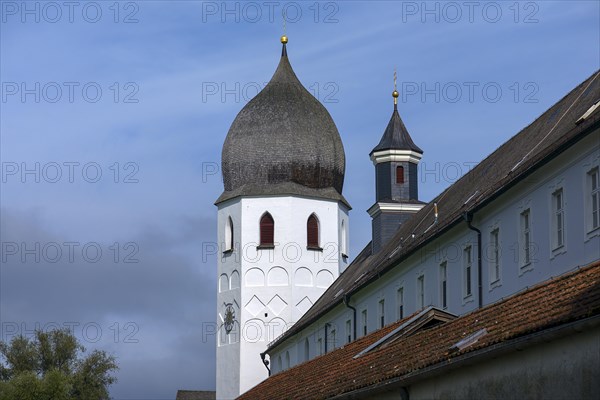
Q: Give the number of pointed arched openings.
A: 4